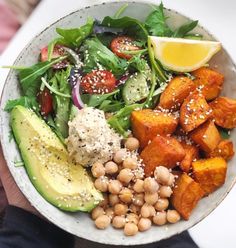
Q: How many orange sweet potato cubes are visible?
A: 11